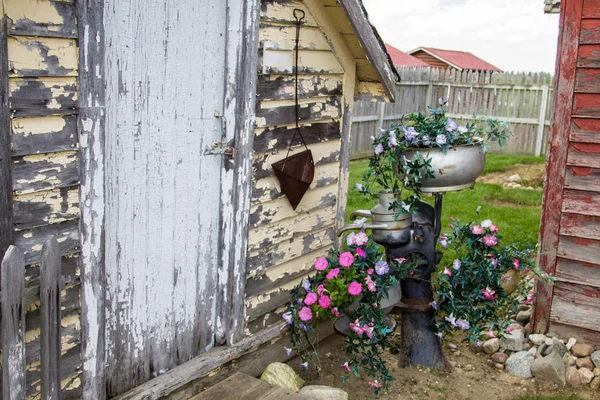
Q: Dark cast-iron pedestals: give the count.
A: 1